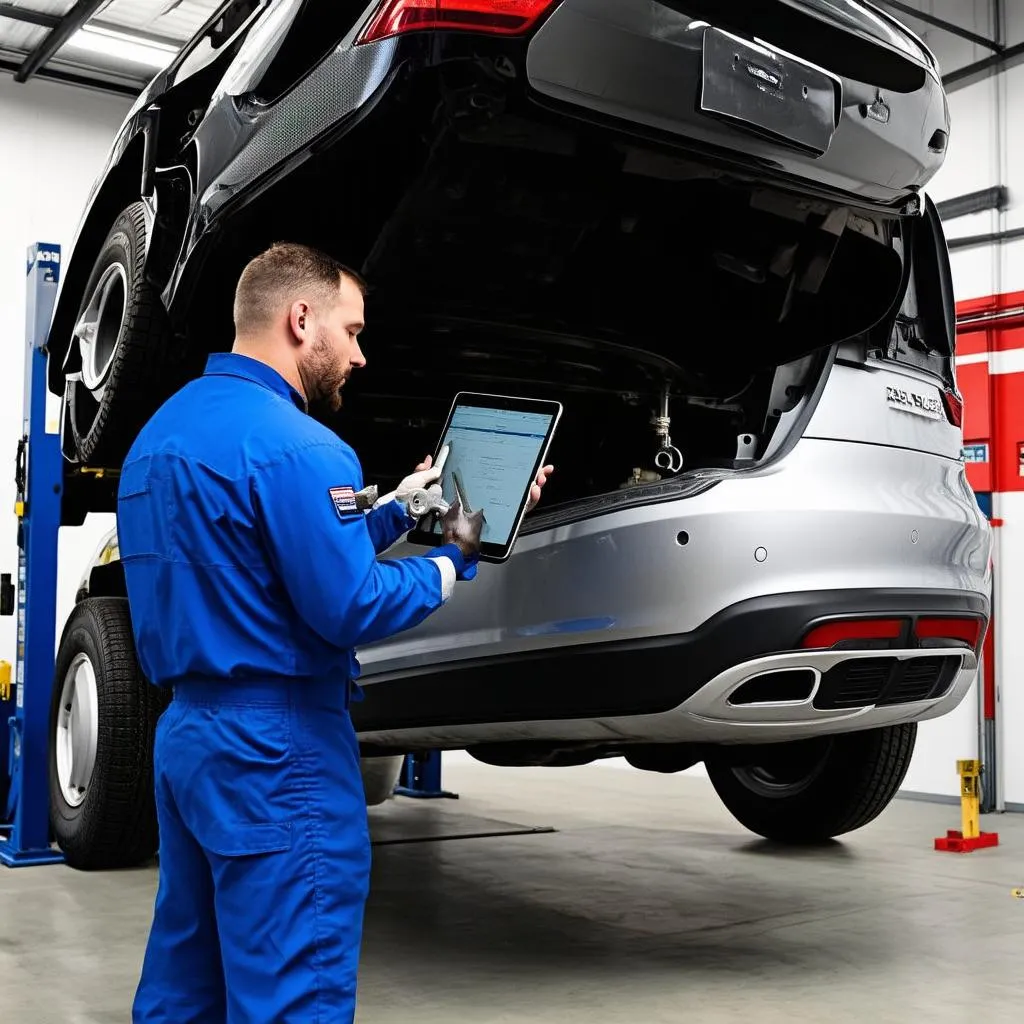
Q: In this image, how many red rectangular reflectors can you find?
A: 2